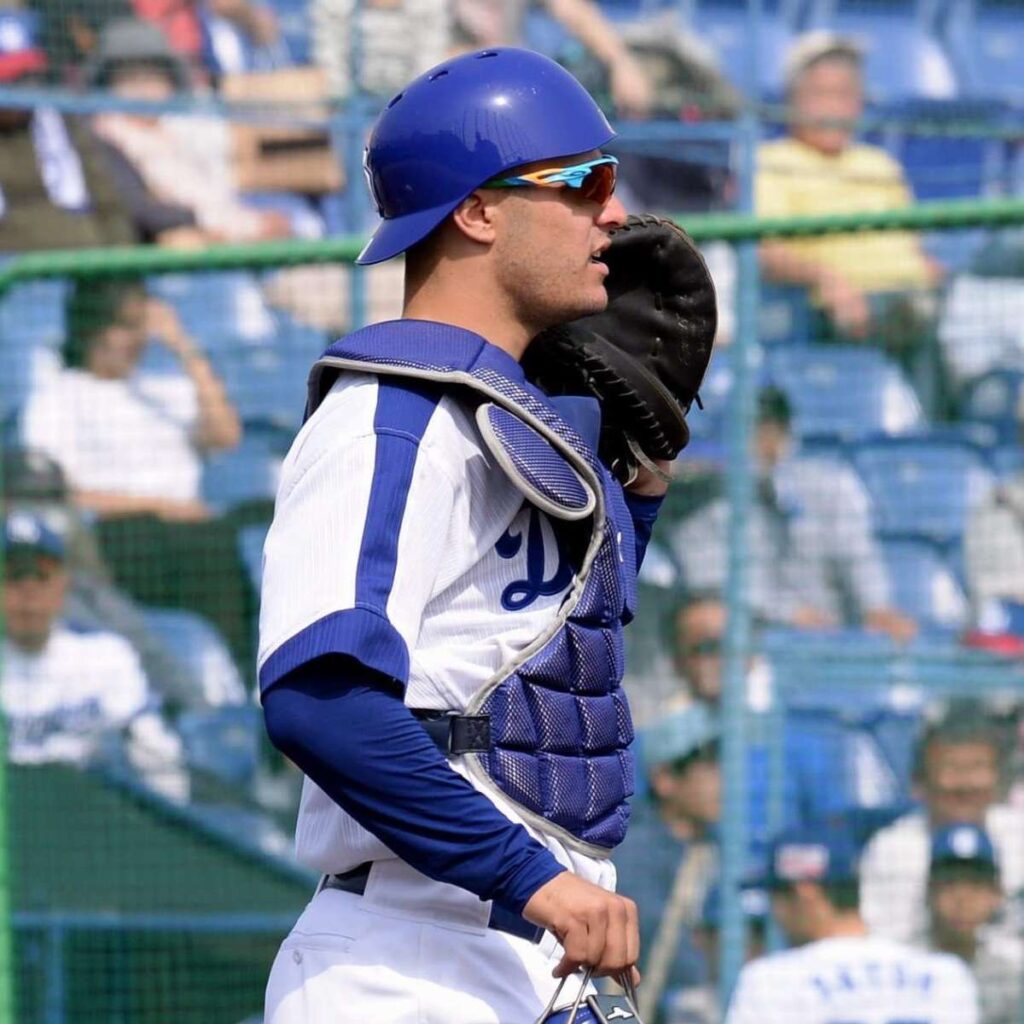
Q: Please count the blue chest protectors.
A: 1